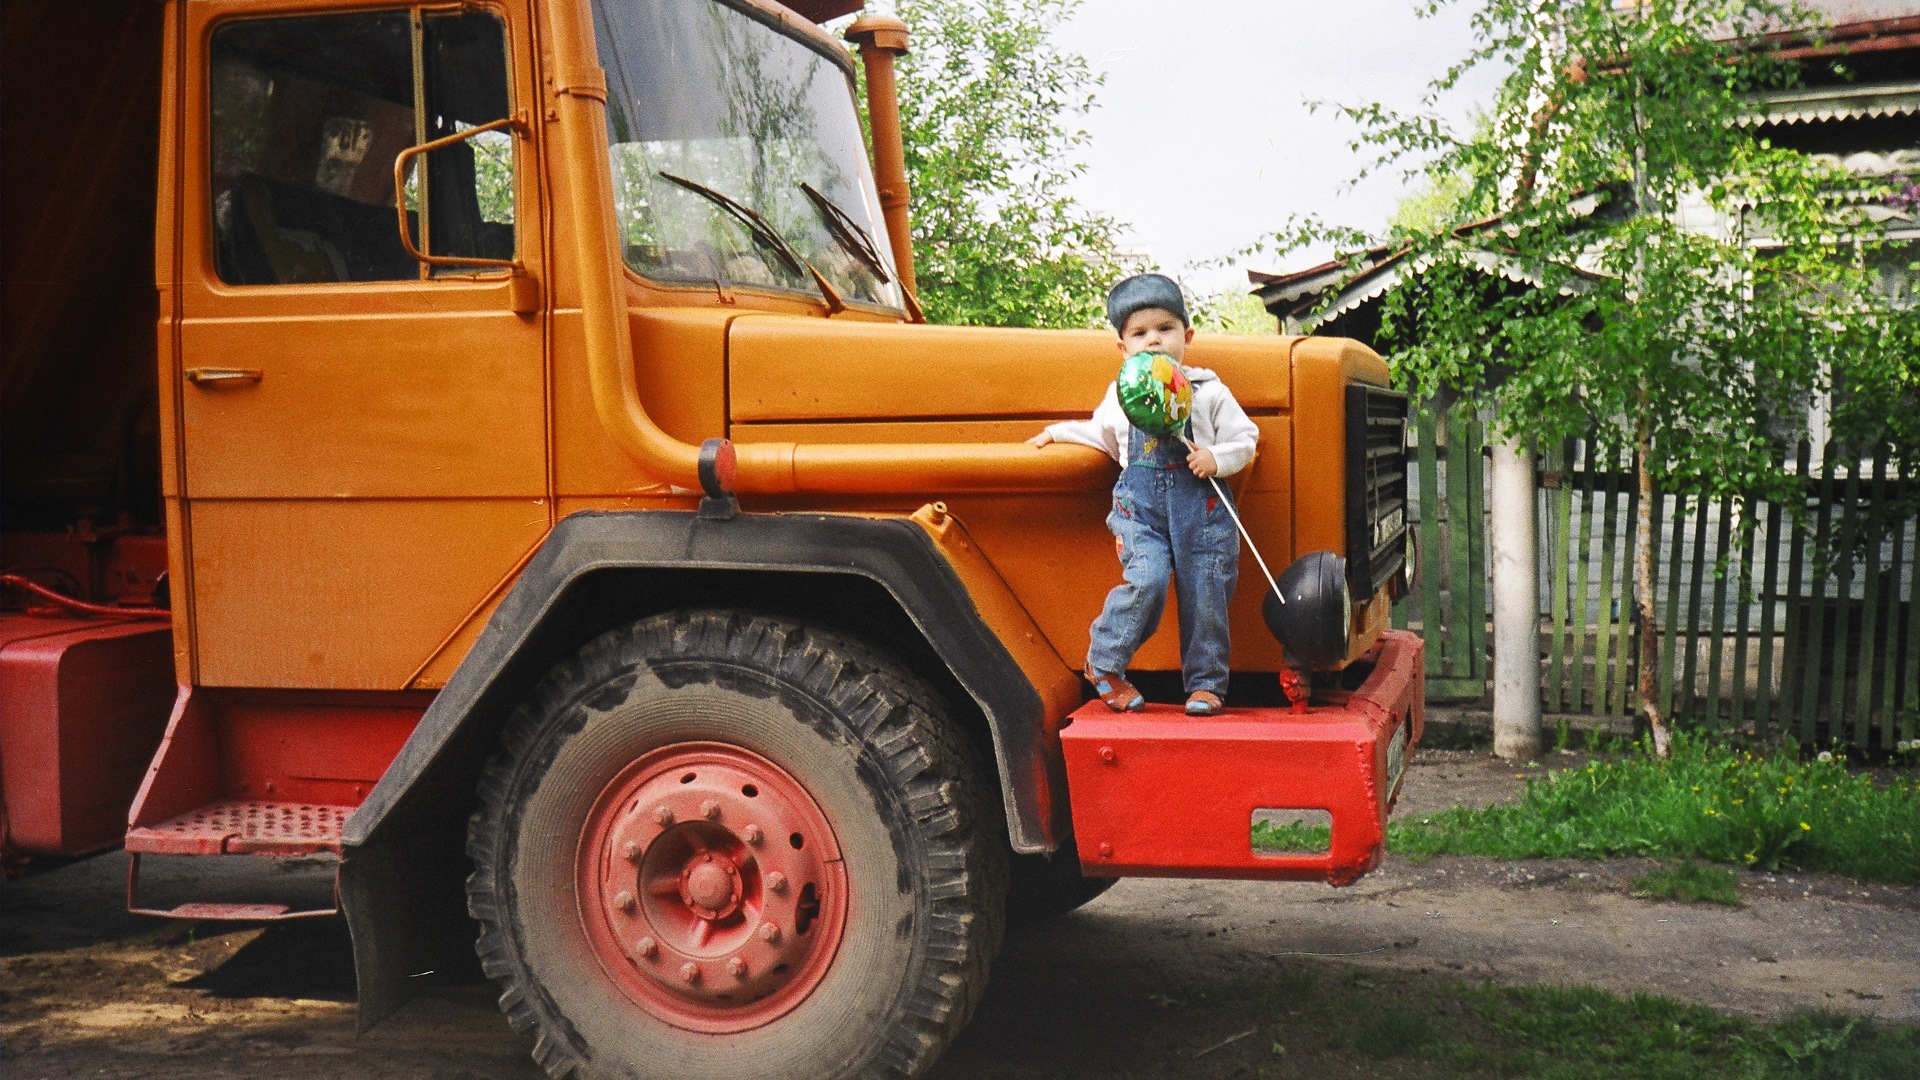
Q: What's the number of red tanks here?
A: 1